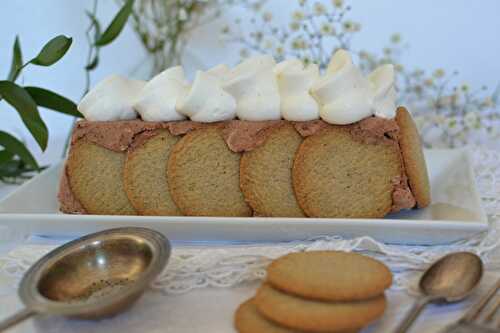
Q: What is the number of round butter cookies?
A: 9